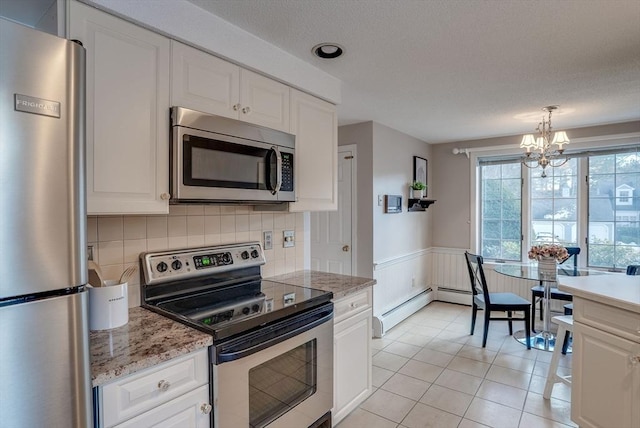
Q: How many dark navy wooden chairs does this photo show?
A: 3